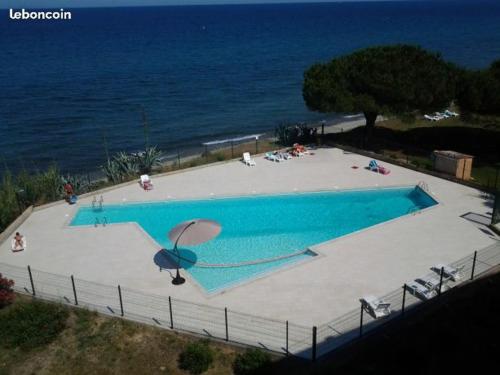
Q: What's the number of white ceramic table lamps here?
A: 0